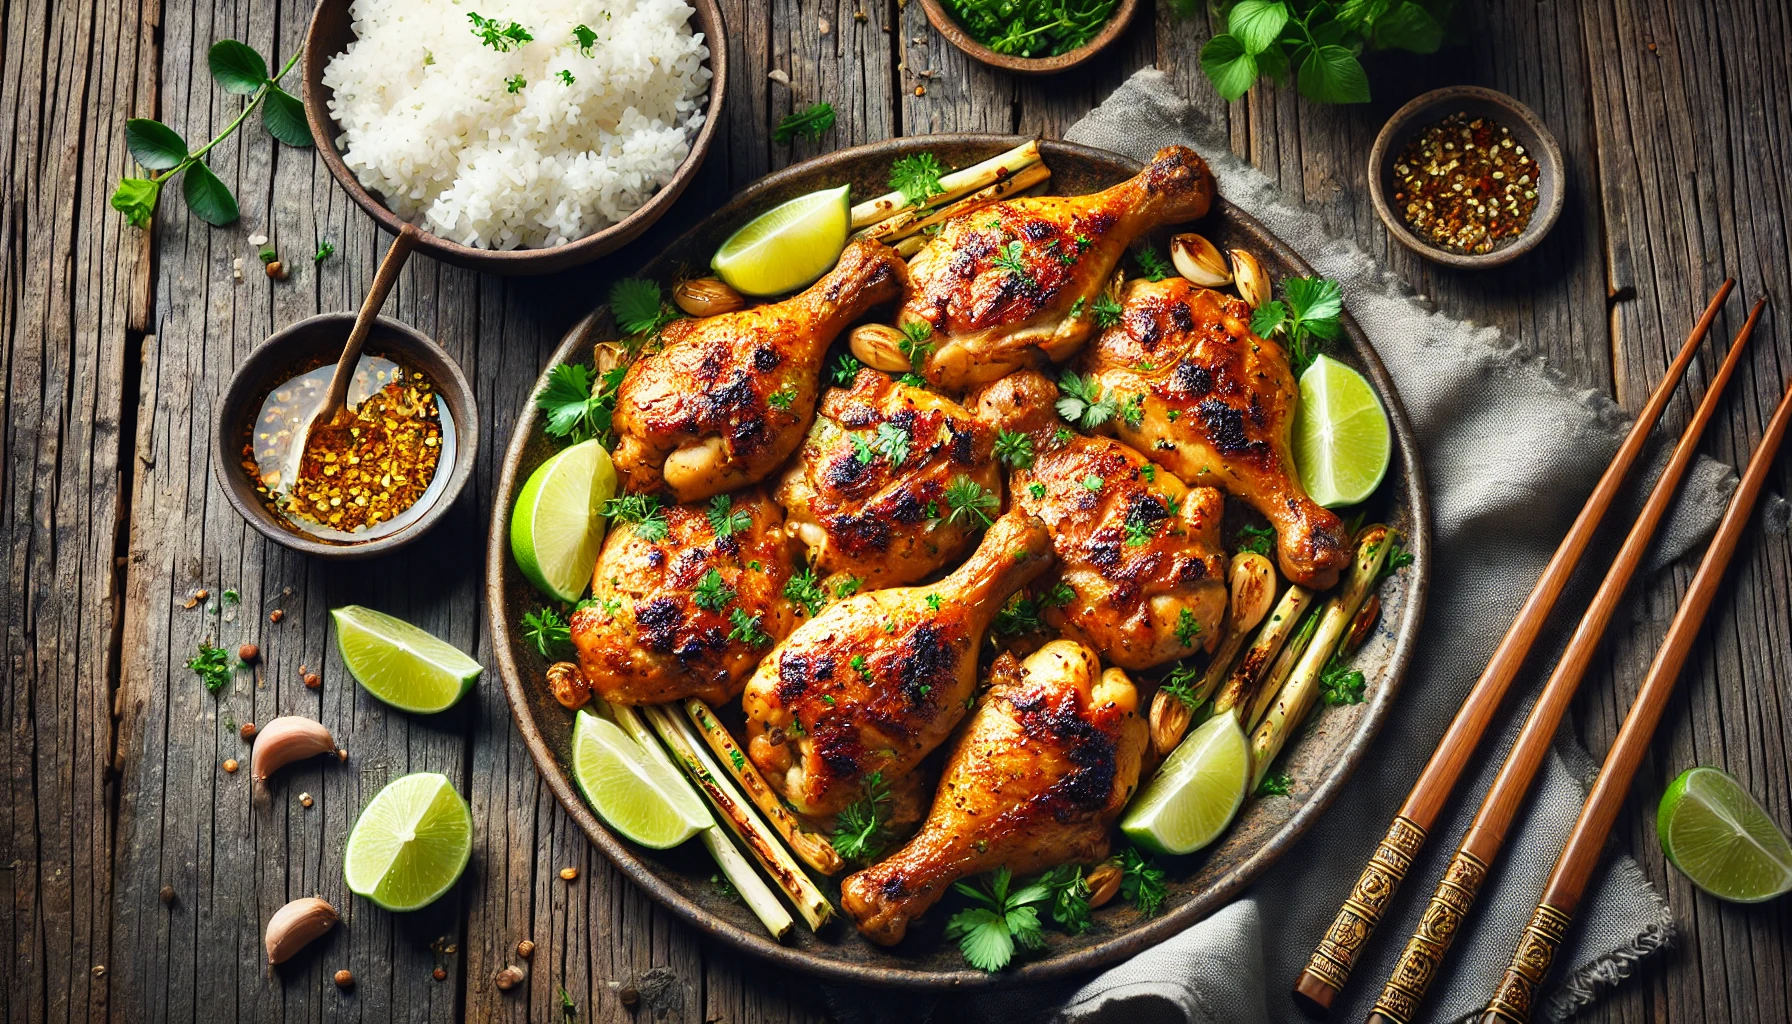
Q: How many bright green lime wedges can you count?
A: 8